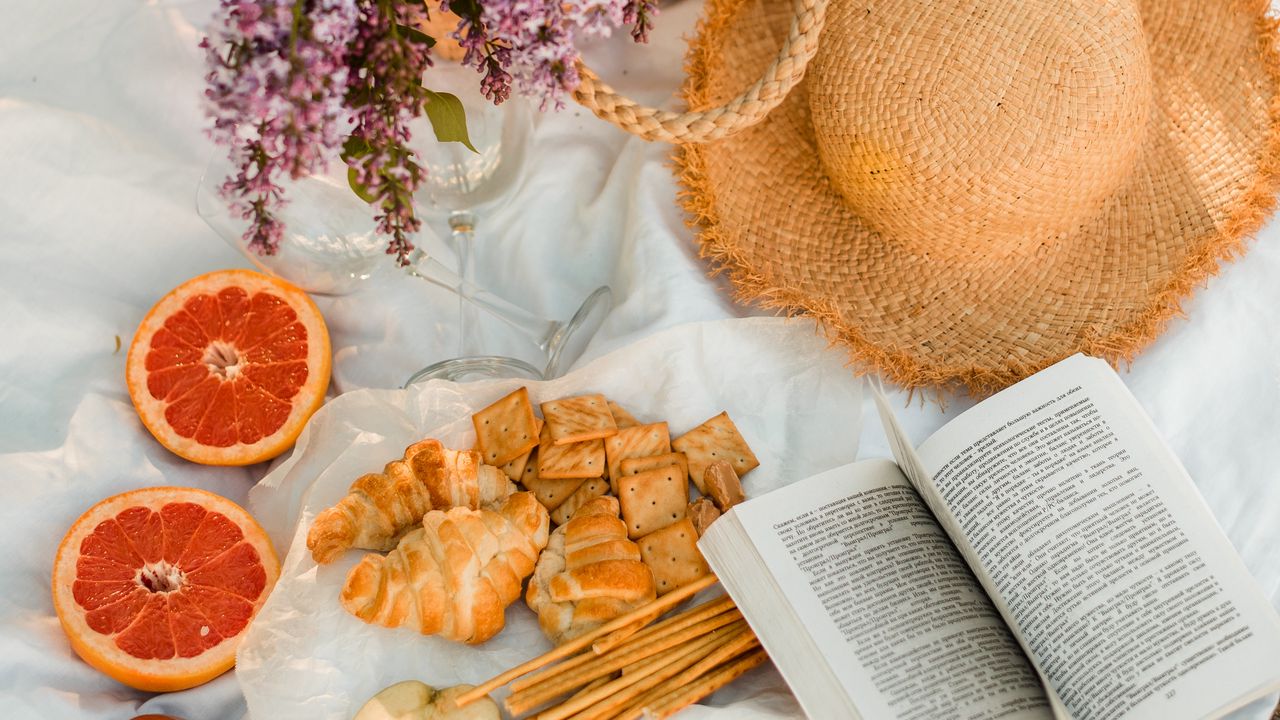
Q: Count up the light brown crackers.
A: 12